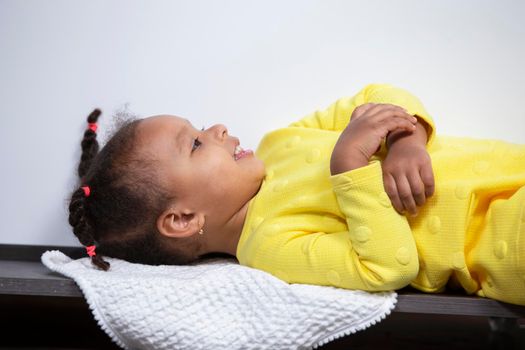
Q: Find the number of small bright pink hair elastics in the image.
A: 3